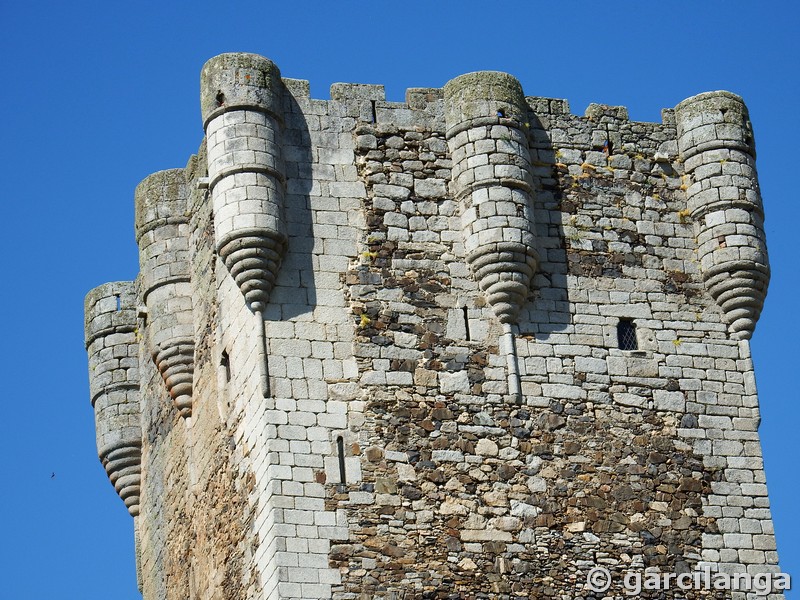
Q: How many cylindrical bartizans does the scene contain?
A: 5